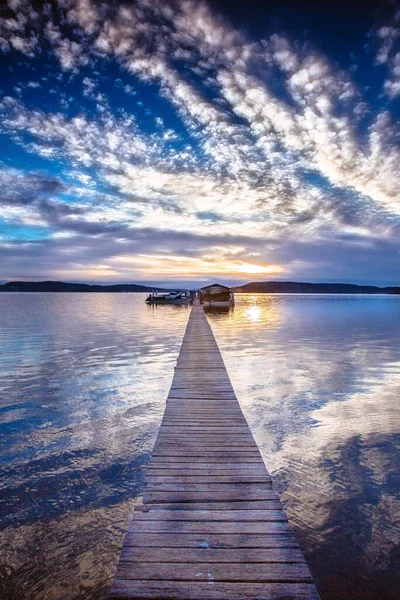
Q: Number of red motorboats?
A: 0